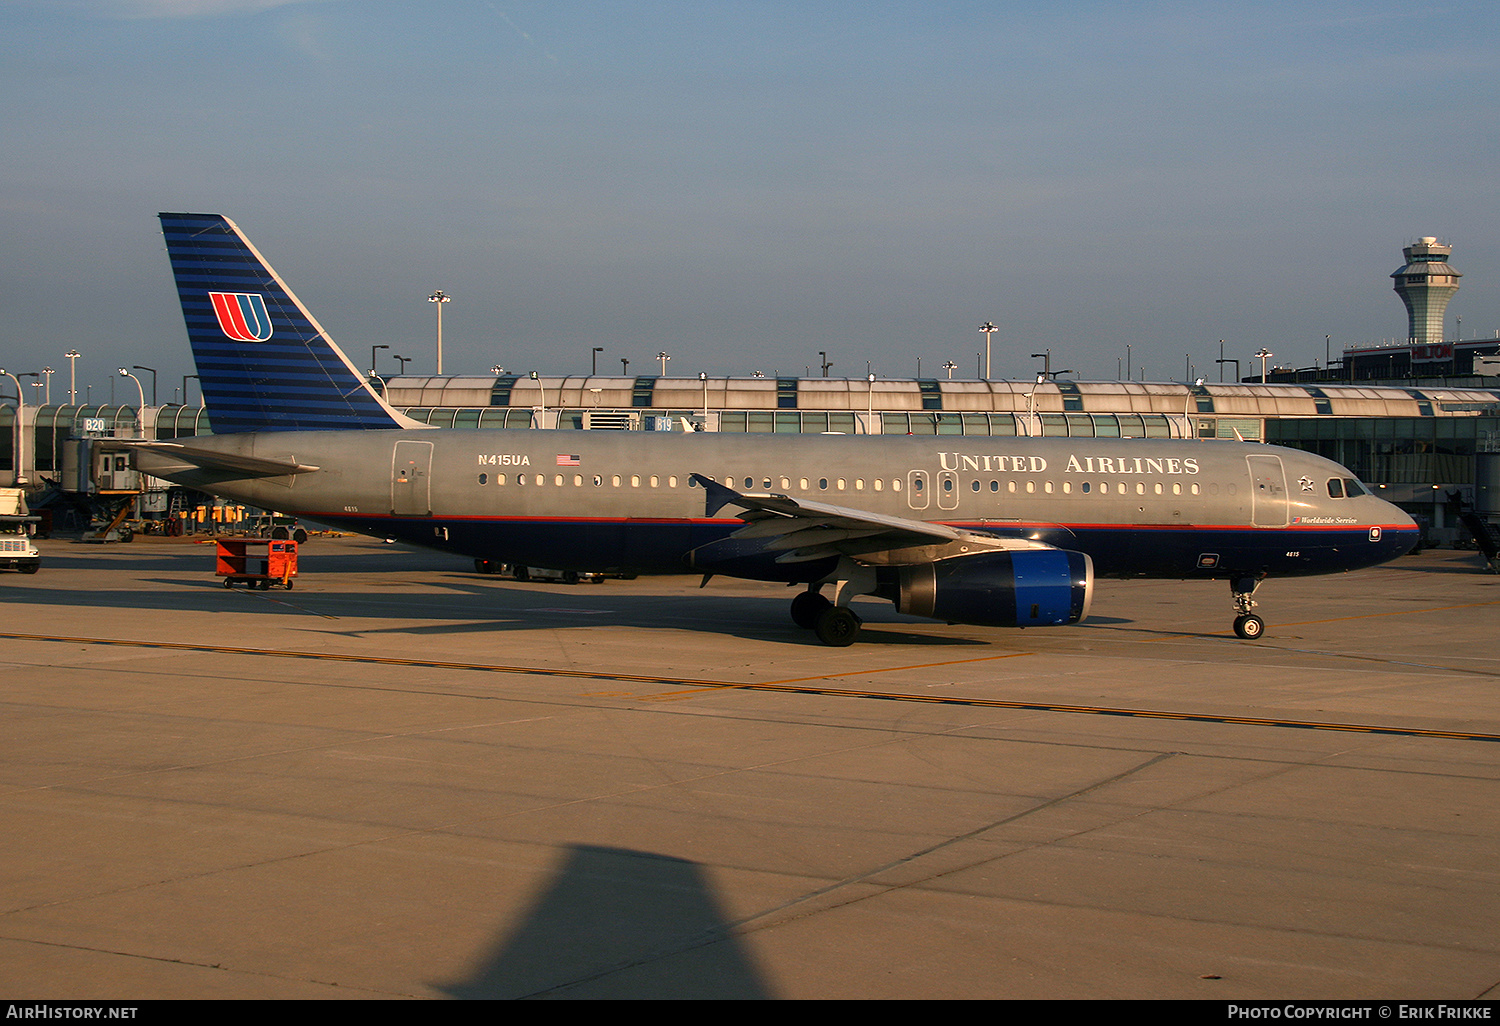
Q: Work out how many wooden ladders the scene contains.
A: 0